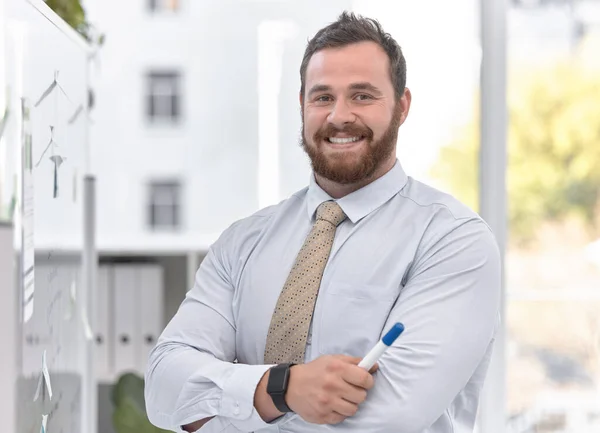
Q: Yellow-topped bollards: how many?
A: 0